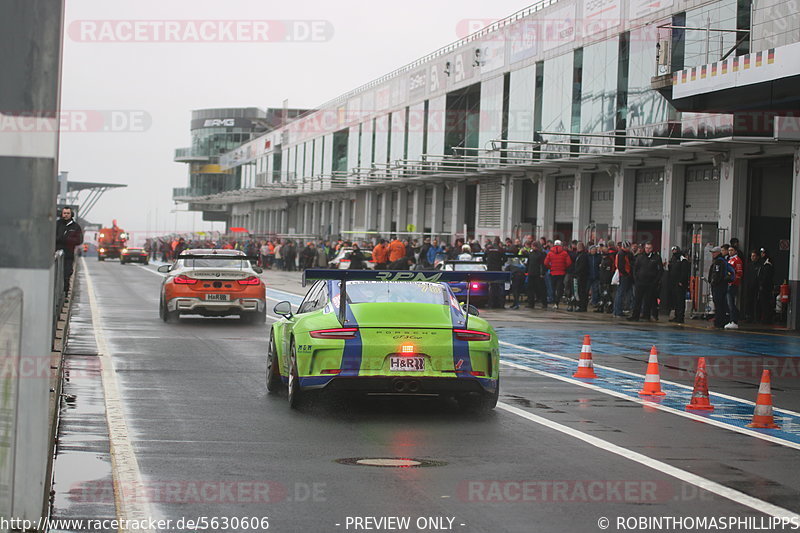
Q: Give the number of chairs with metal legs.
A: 0